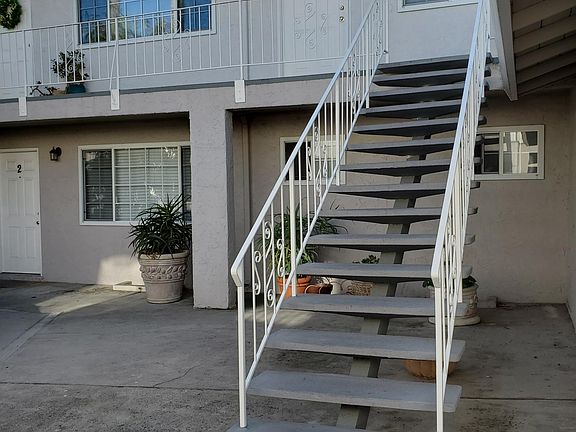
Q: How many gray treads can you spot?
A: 15